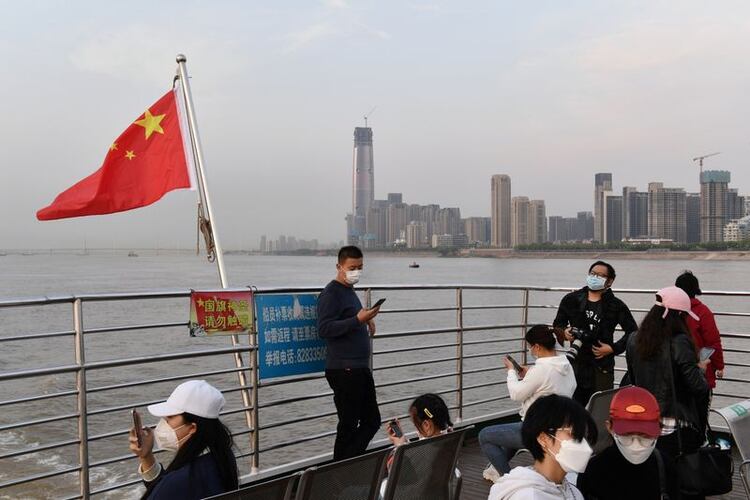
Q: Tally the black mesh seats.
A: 3